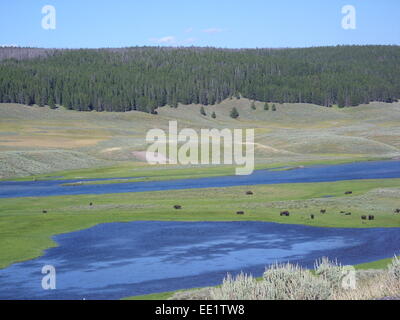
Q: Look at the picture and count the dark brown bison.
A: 14